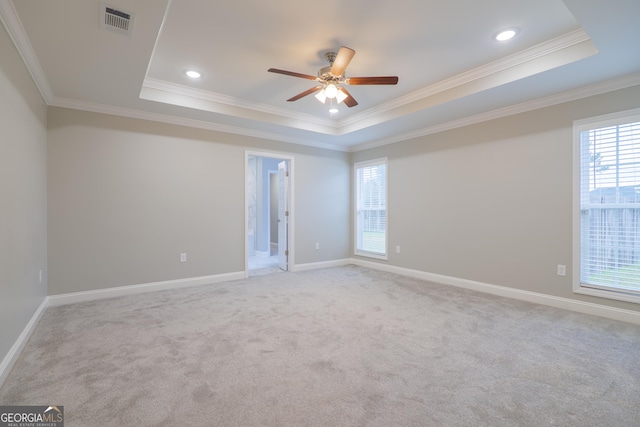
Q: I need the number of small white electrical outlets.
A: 5